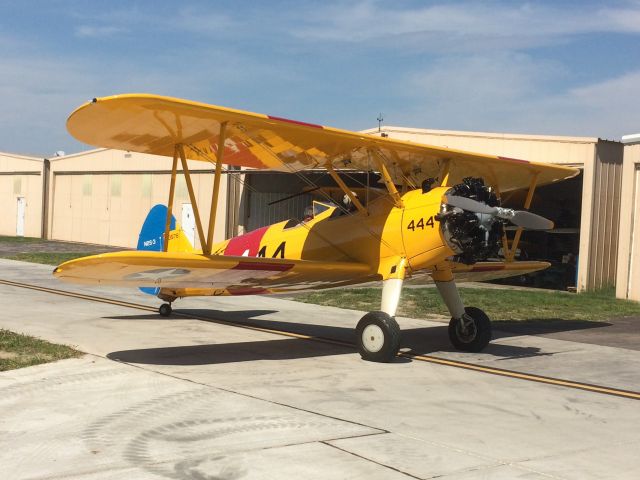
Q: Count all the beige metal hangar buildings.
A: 4